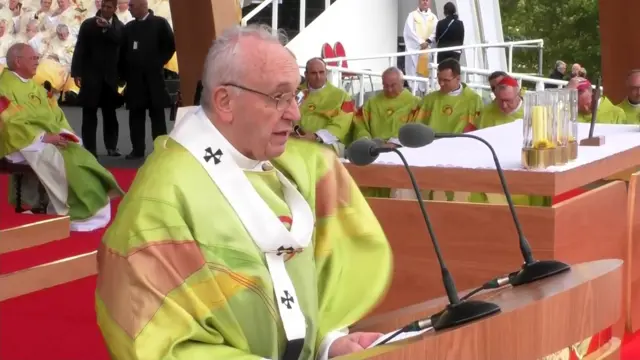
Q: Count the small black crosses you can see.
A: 3